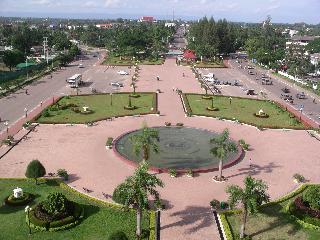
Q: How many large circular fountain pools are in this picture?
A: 1